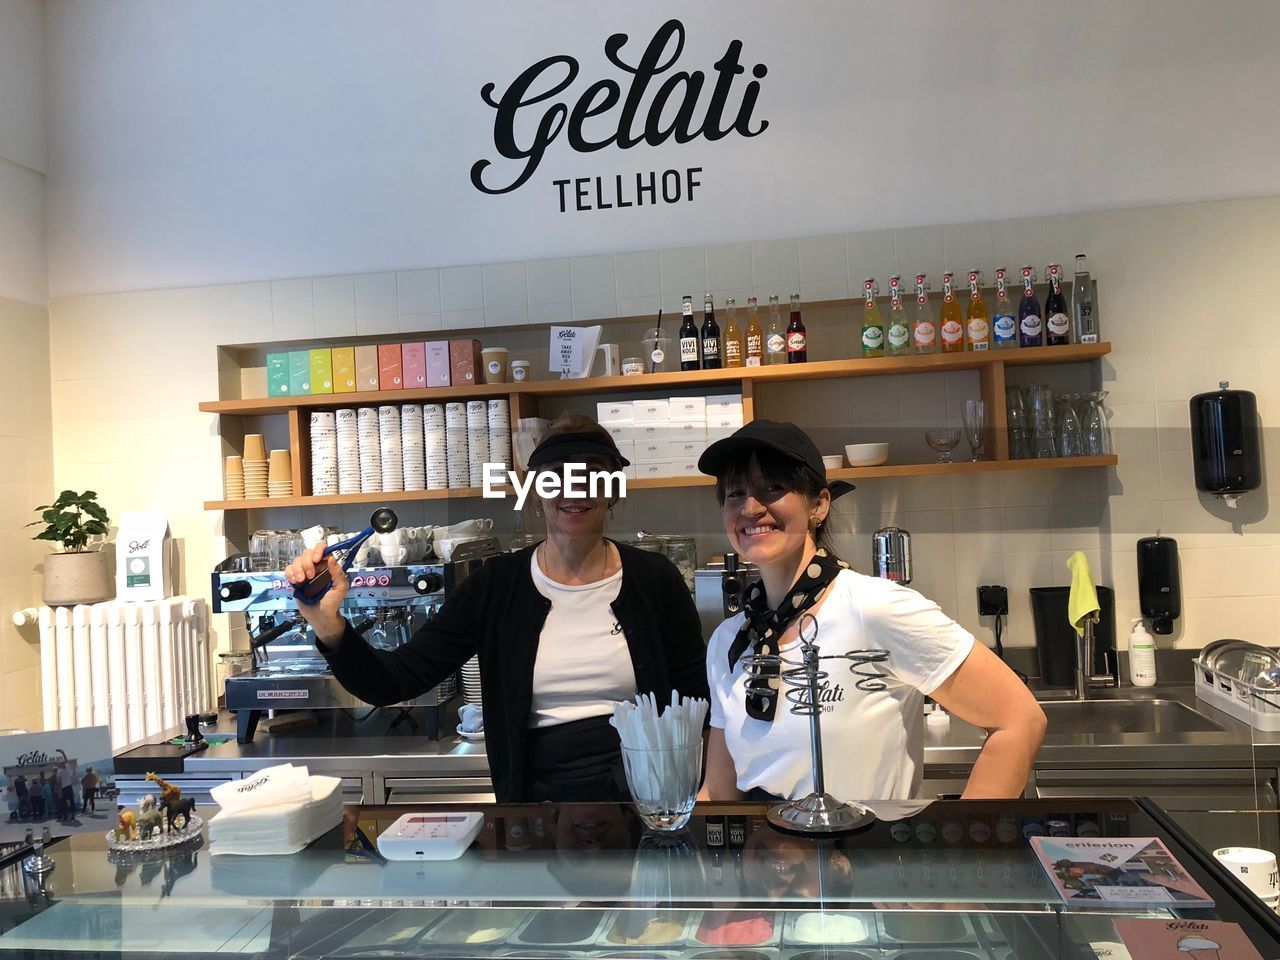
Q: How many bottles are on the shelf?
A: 15